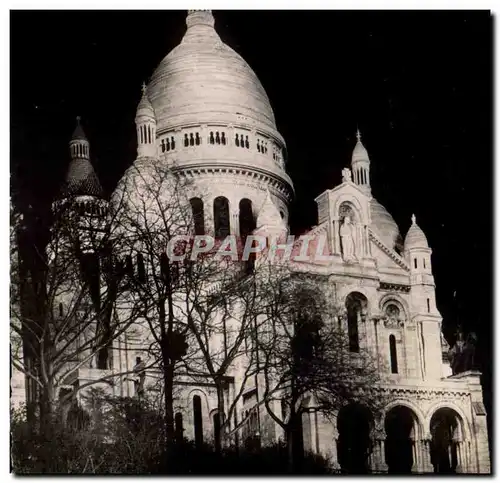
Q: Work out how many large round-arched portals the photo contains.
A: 3